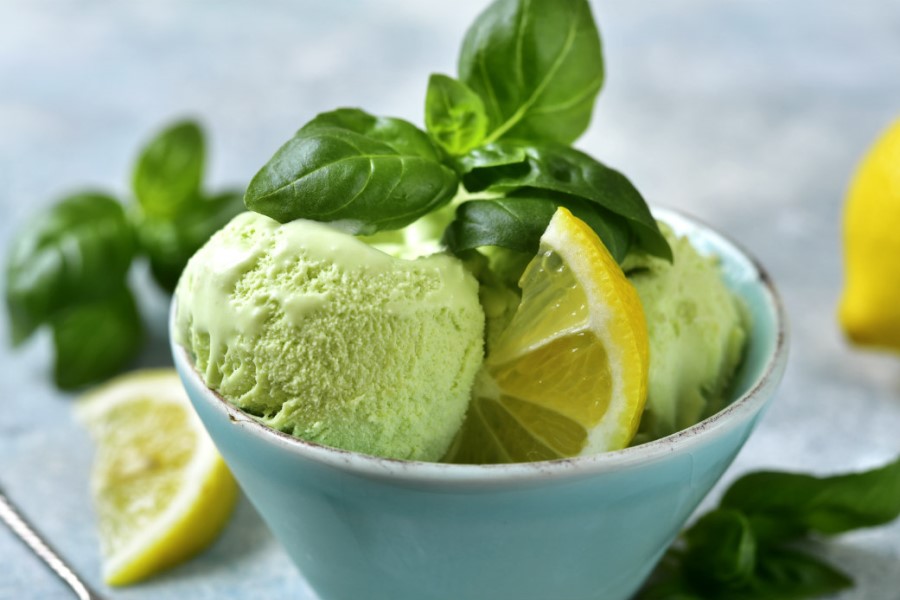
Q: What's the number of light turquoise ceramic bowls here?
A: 1